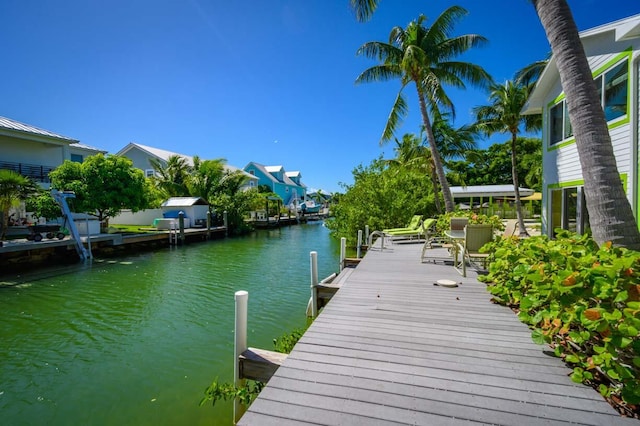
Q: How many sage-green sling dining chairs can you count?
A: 3